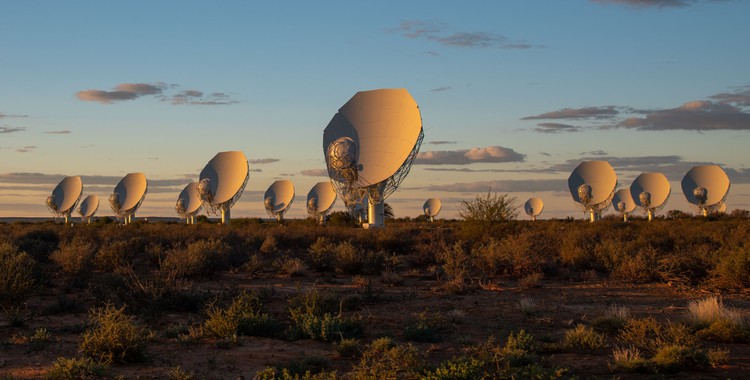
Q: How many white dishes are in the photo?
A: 14